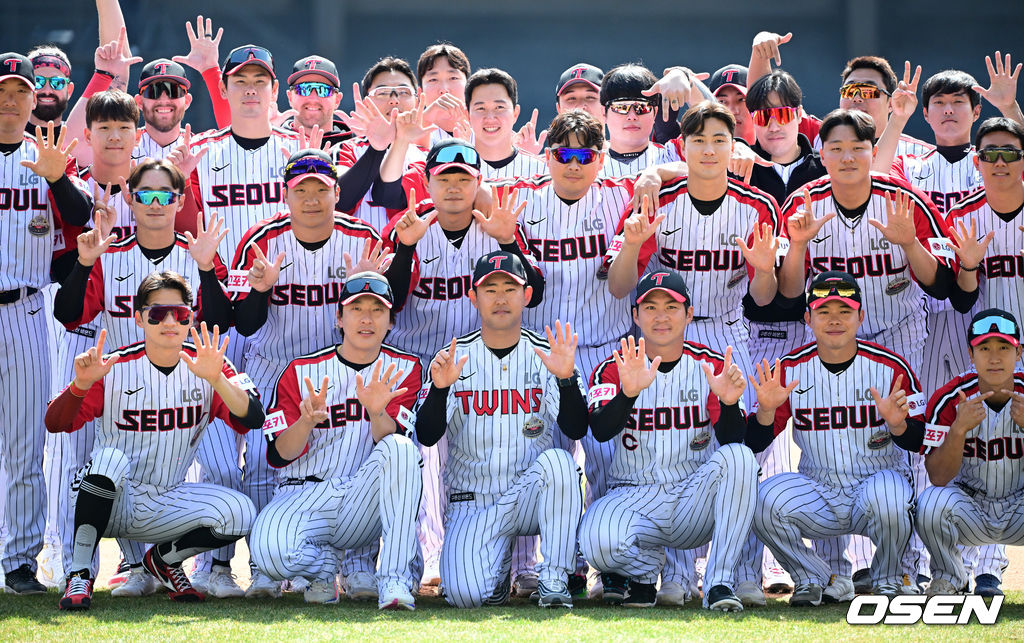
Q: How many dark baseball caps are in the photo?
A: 13